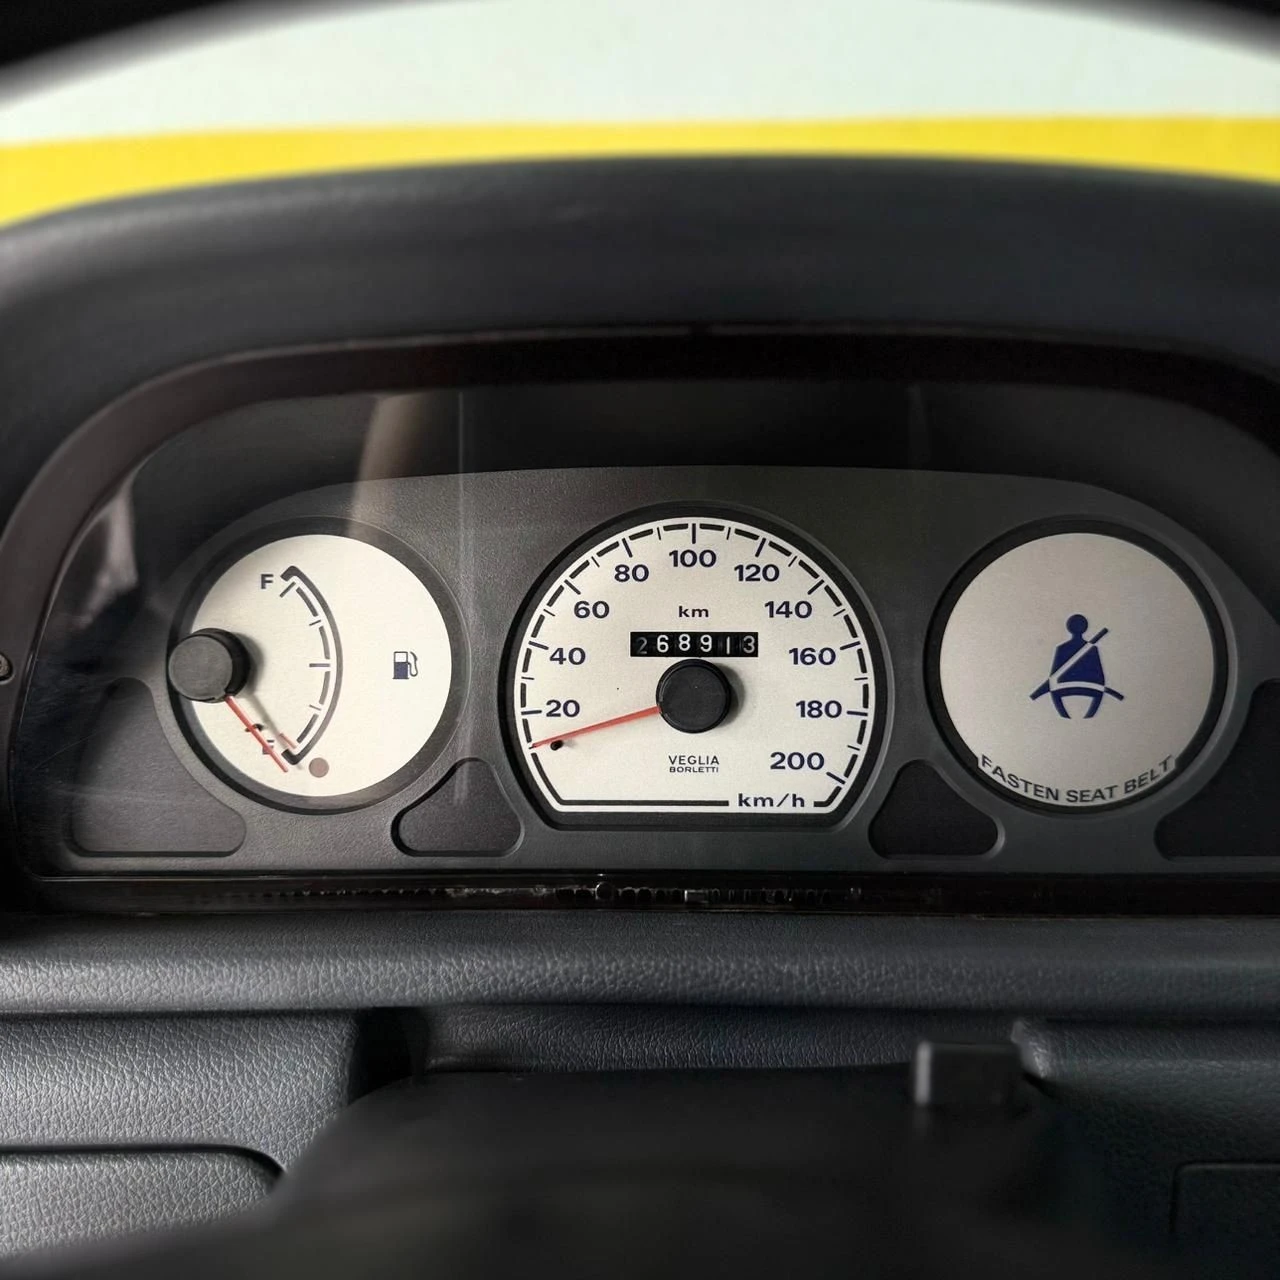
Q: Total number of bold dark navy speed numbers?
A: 10